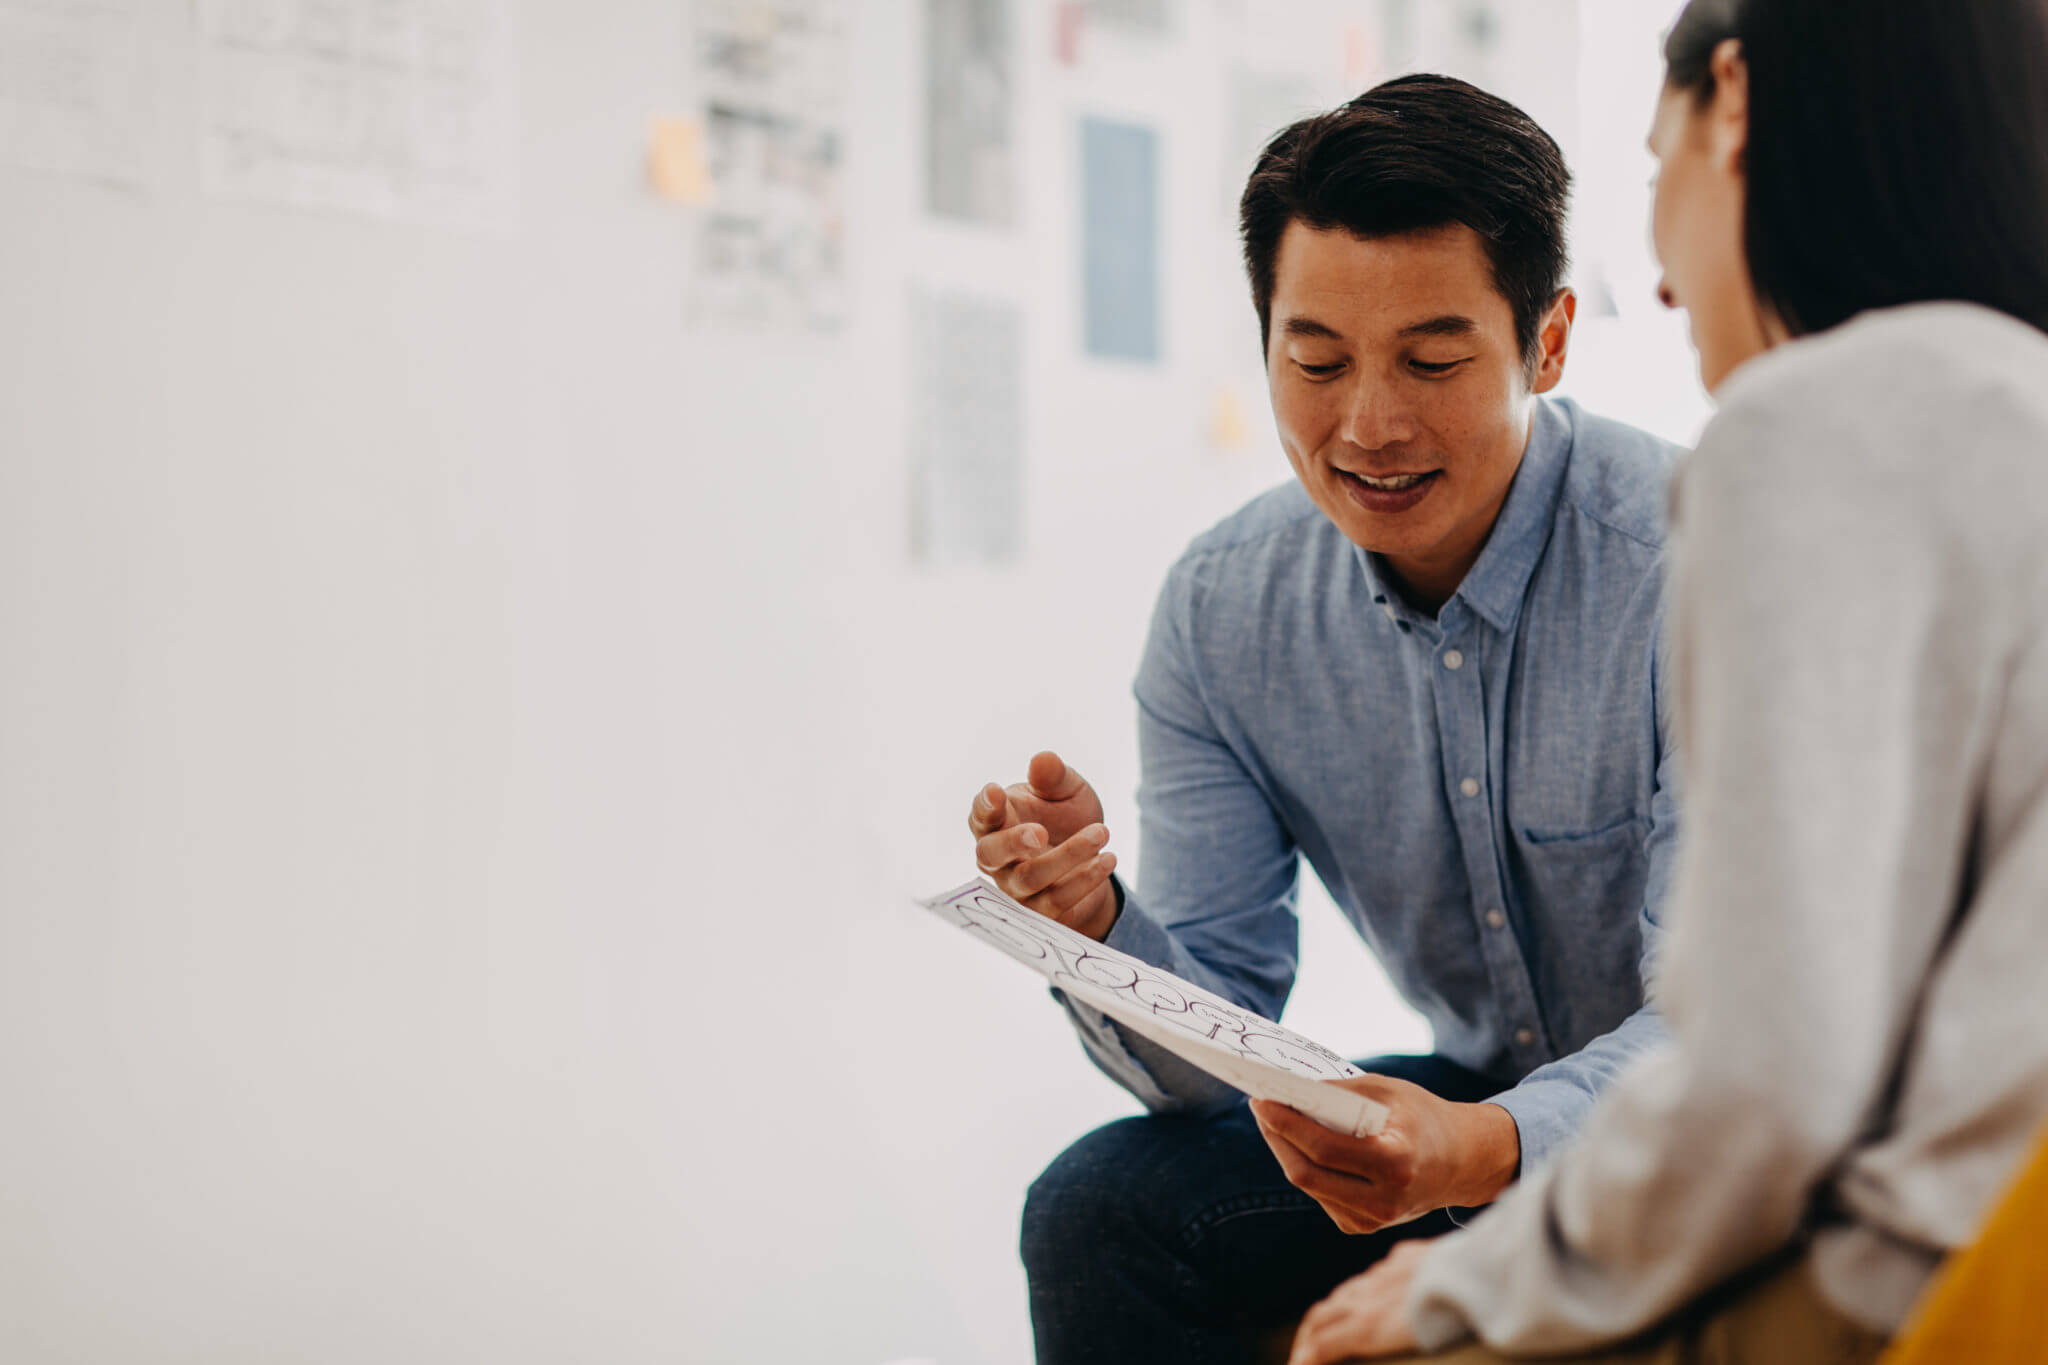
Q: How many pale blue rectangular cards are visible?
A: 1